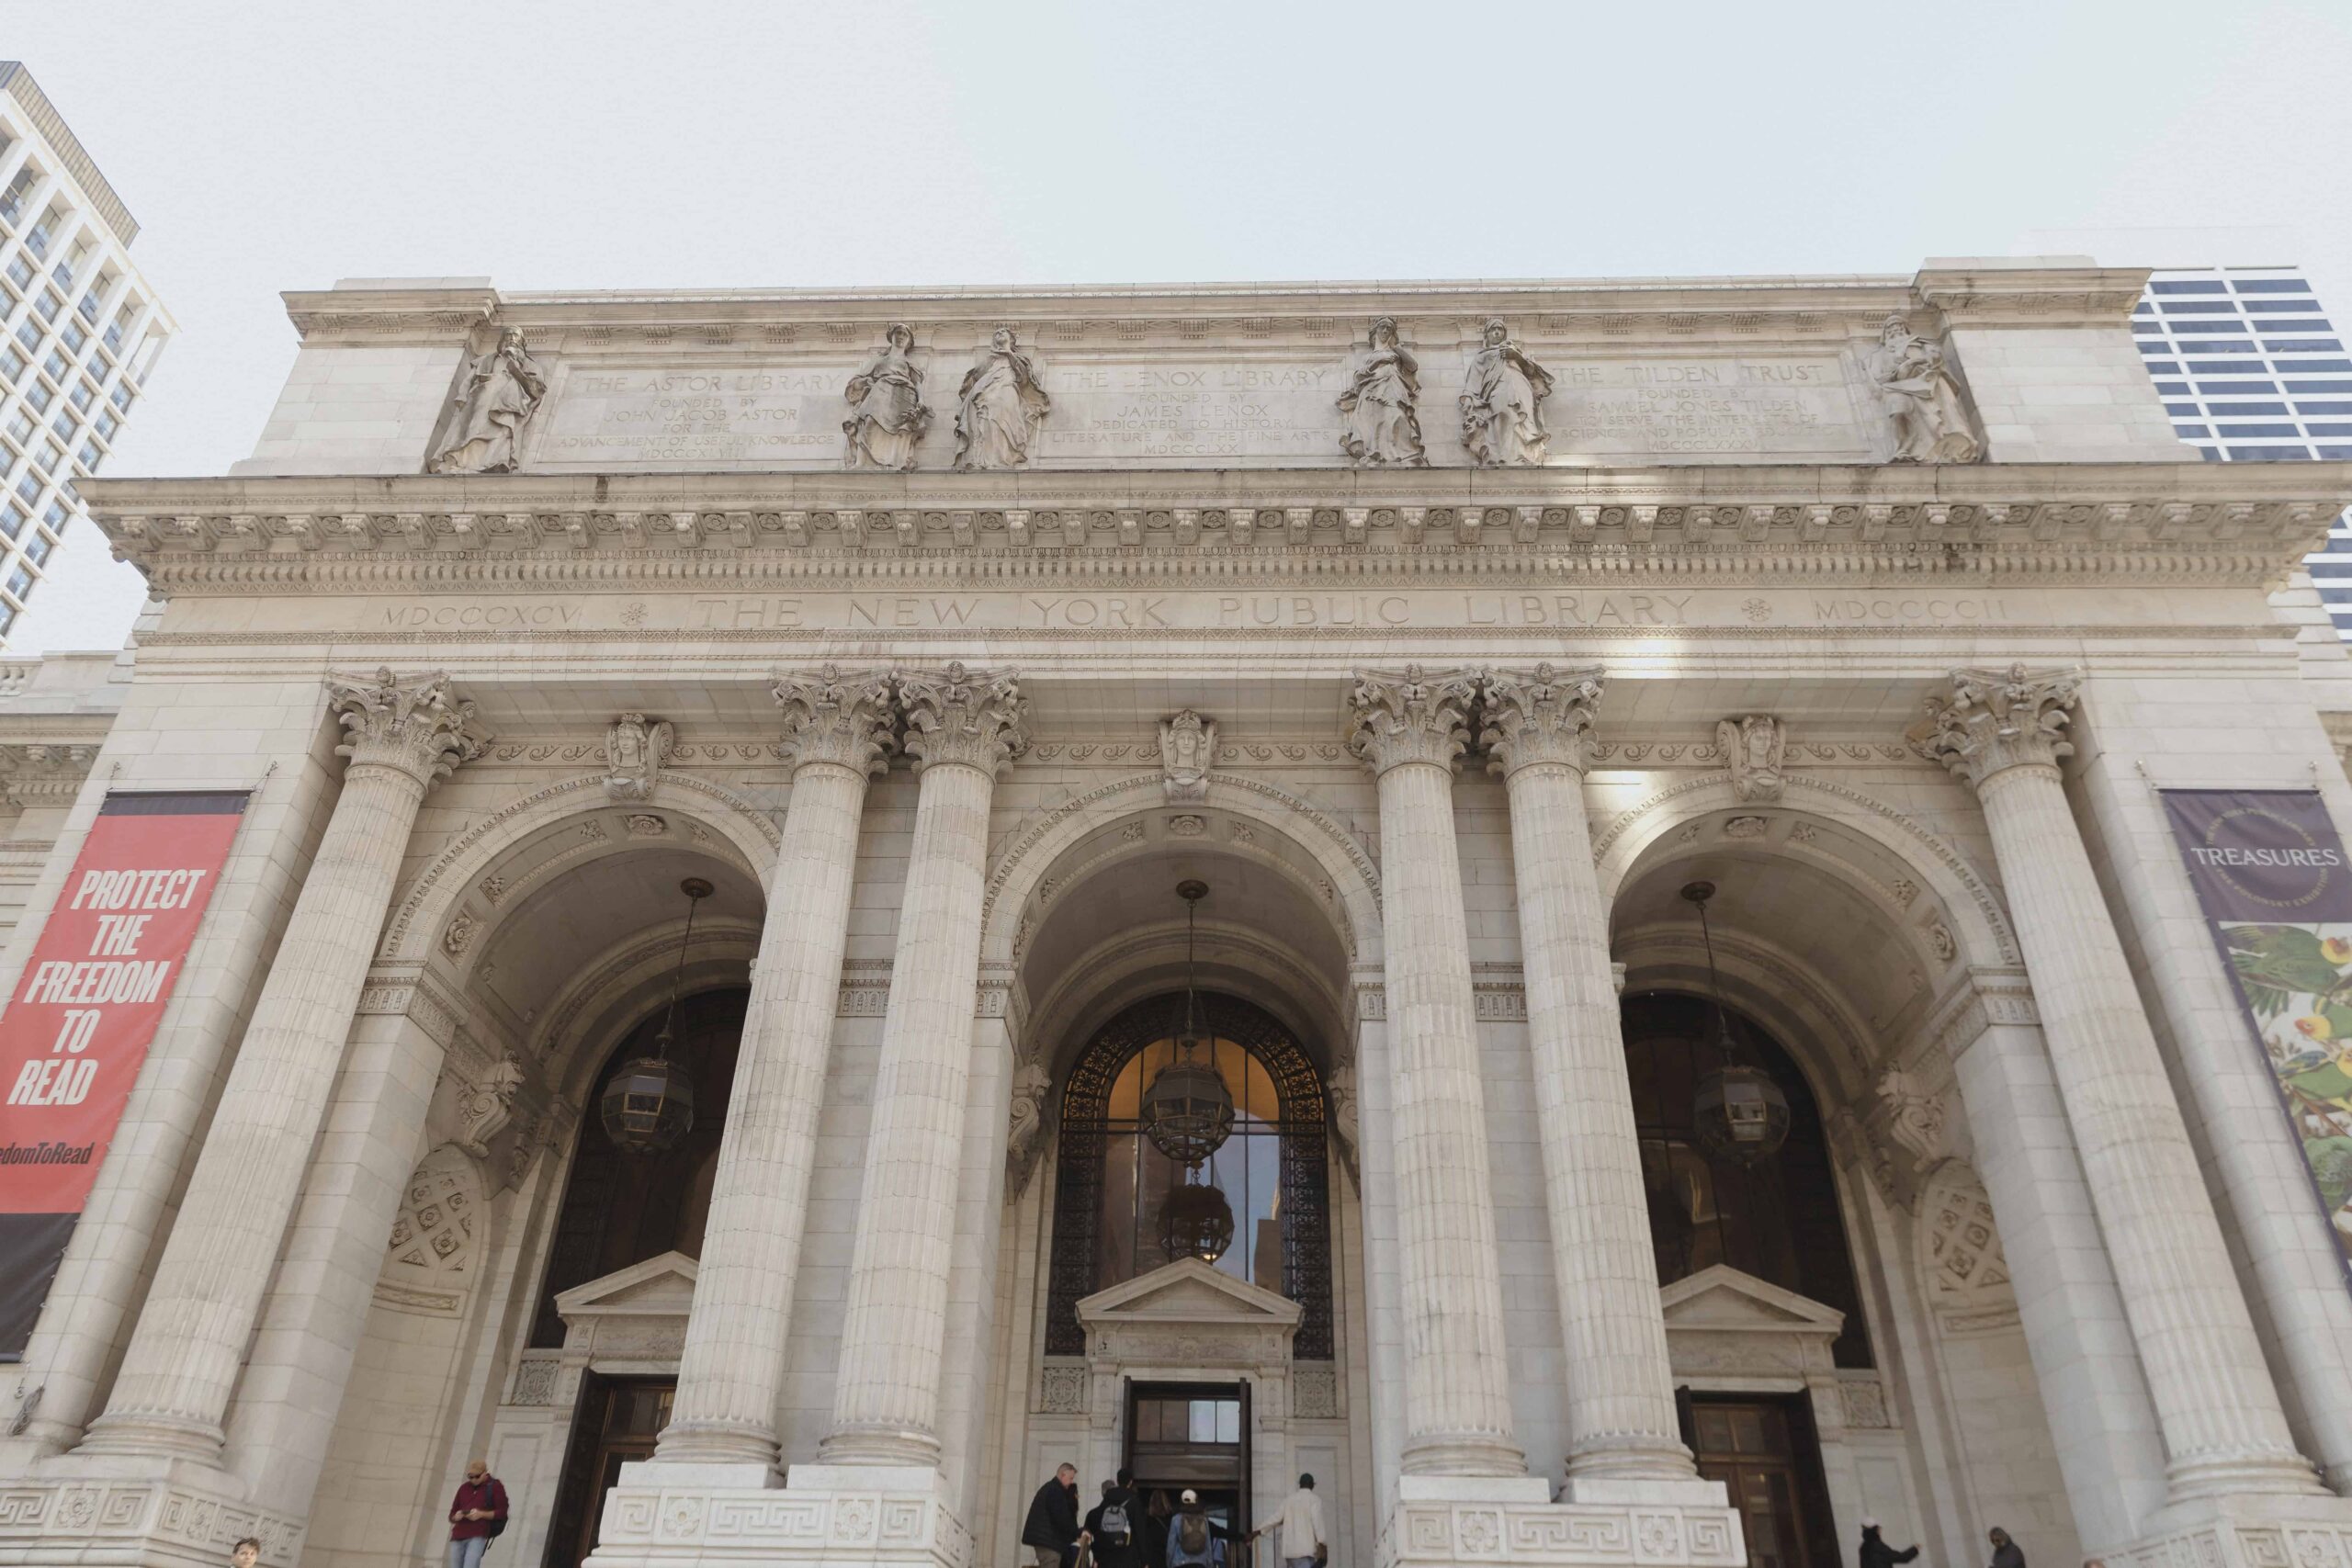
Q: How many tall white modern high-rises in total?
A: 2